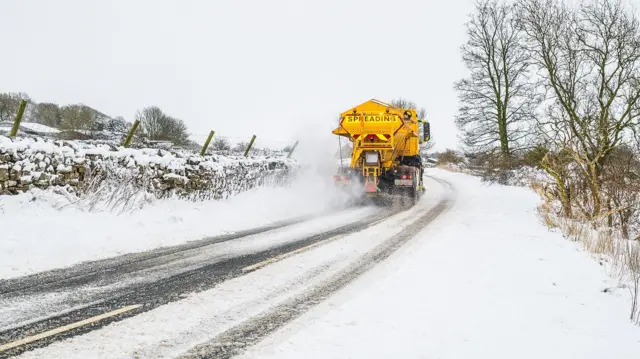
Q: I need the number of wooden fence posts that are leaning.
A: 5